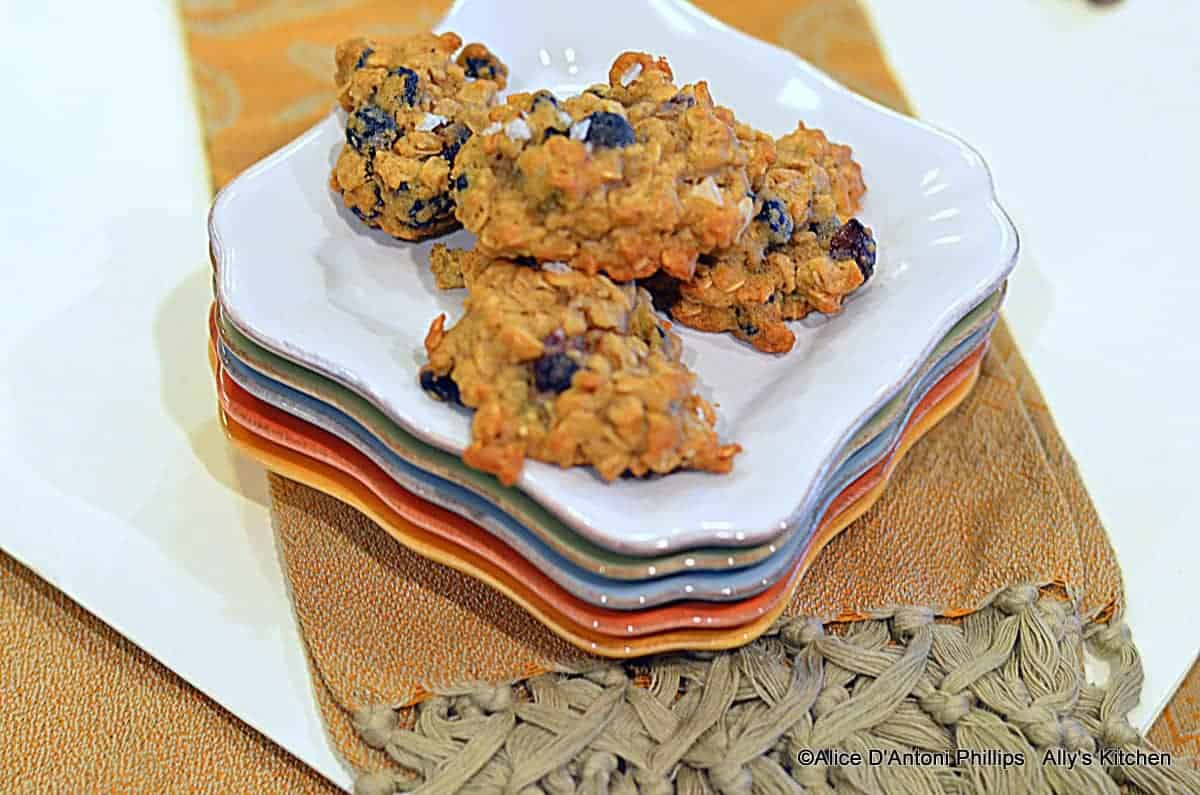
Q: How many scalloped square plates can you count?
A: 5